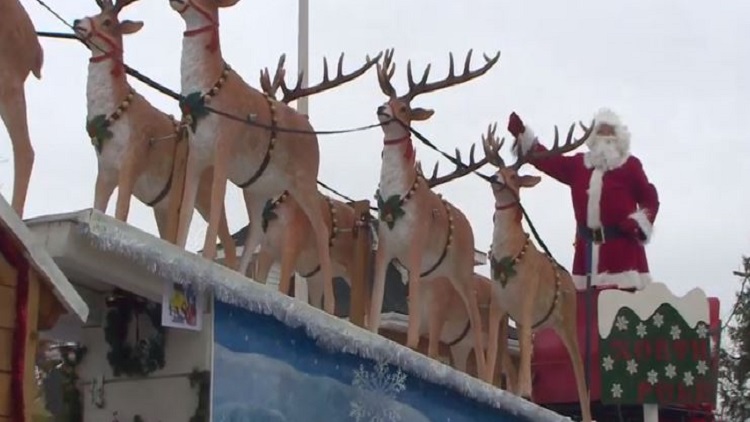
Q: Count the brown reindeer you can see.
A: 7